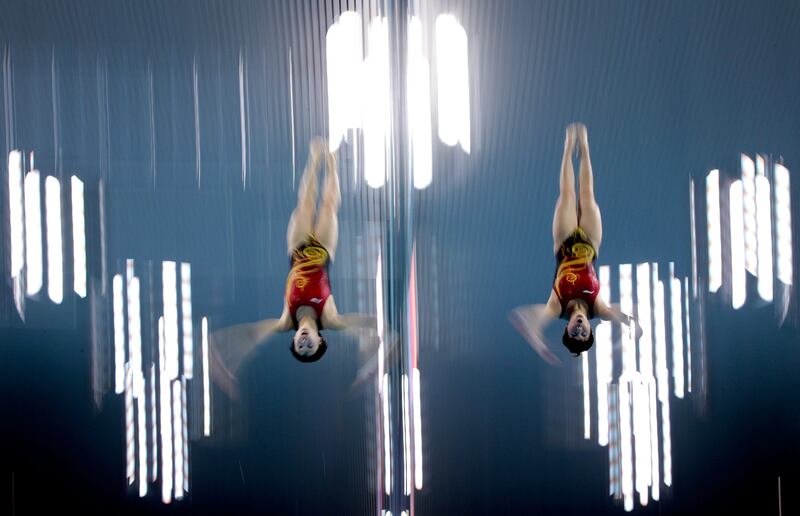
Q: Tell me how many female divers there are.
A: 2